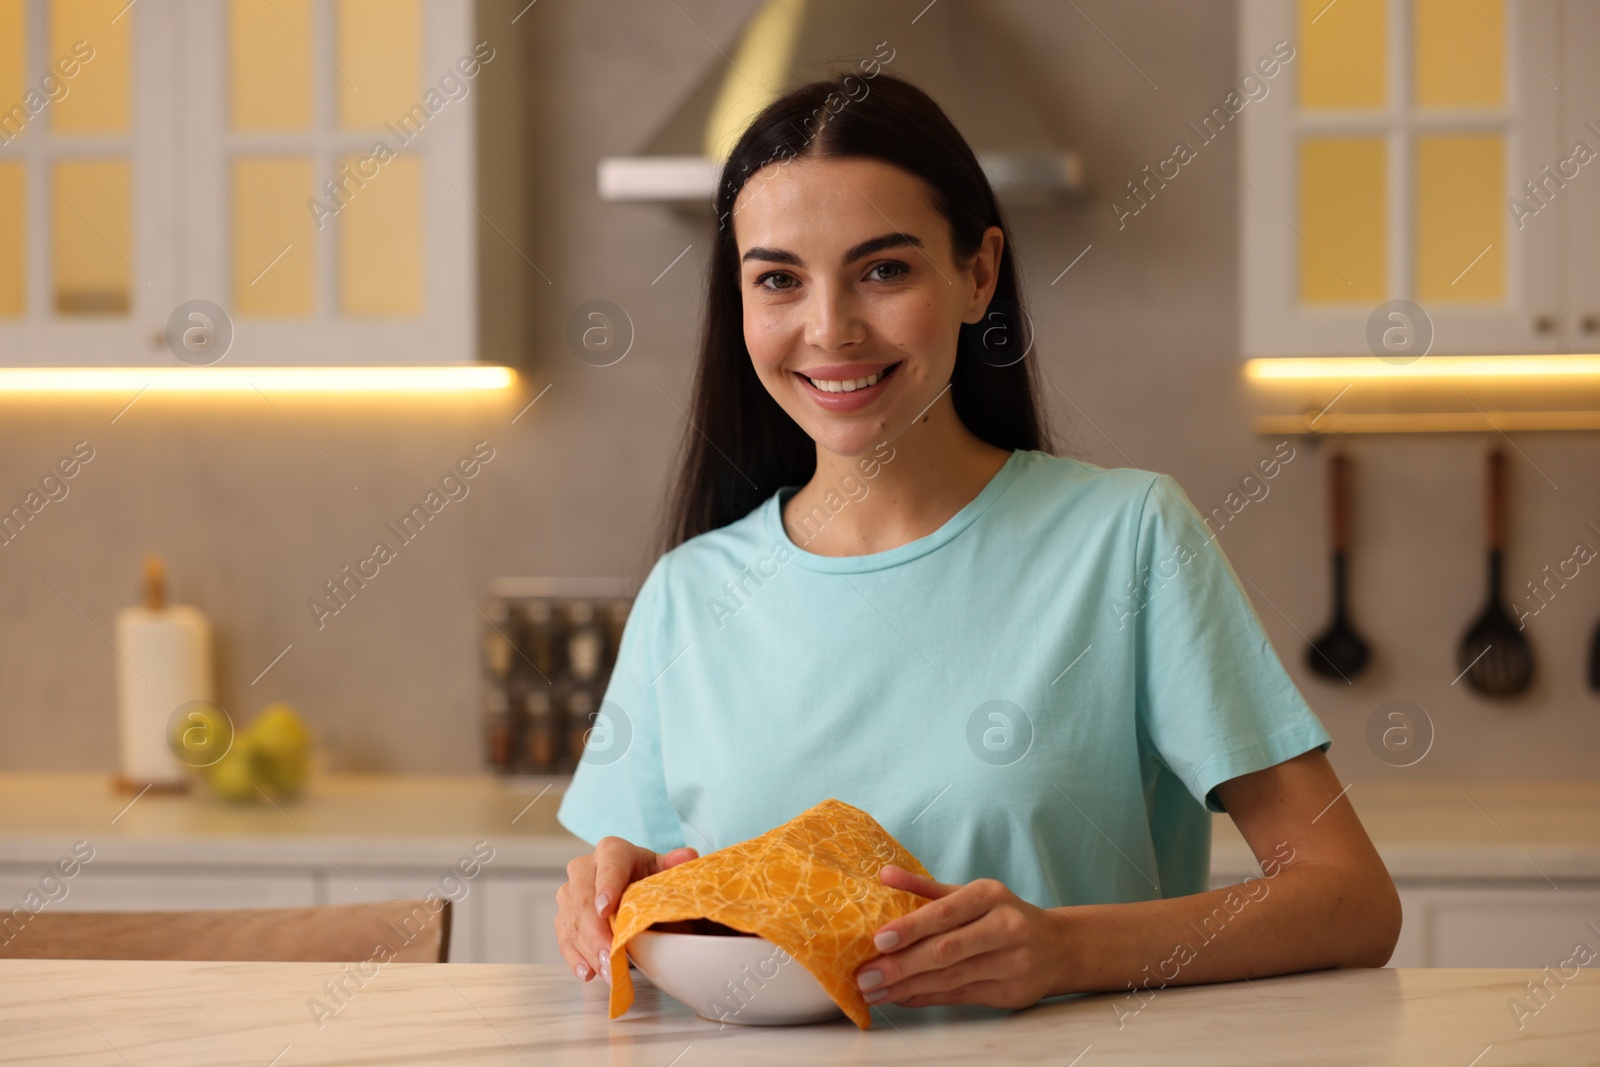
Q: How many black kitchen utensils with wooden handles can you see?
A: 2